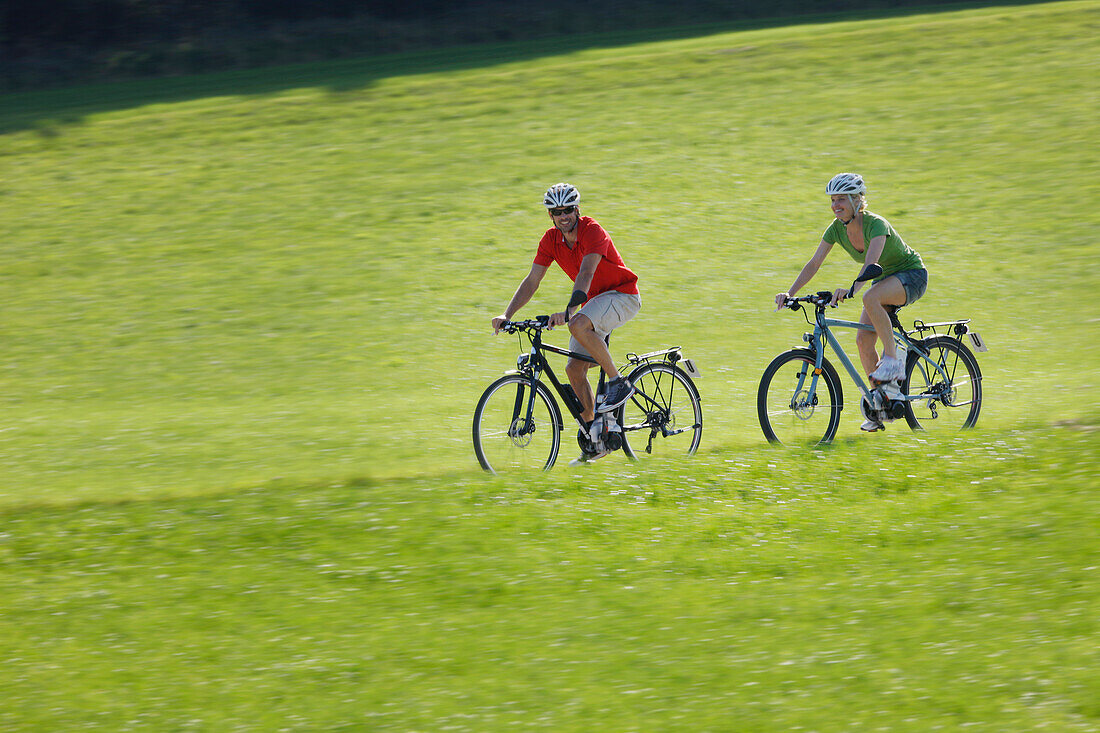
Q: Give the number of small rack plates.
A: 2